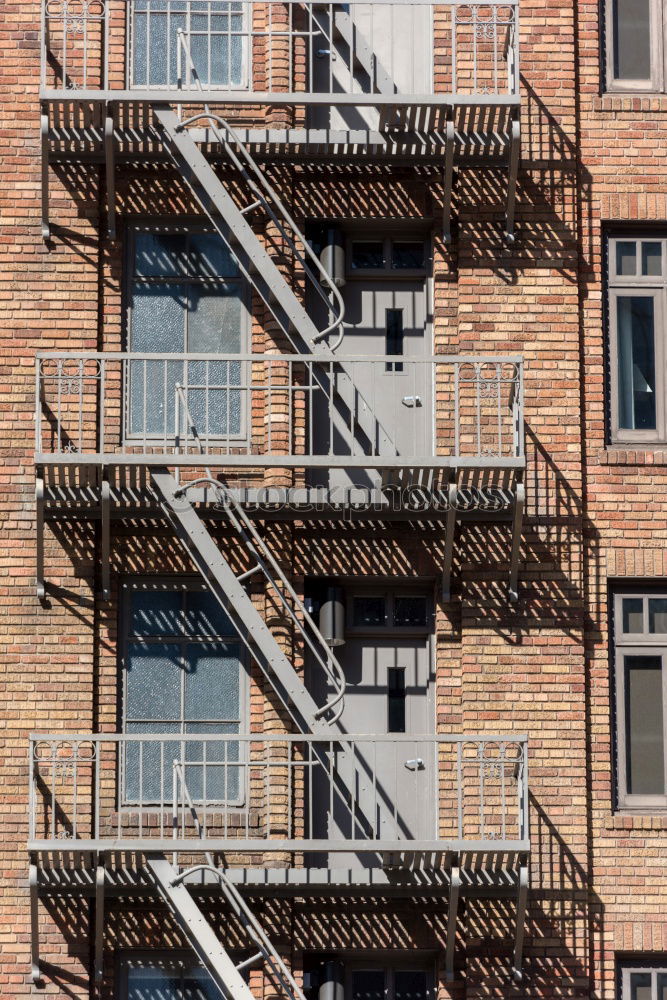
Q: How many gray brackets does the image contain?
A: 12